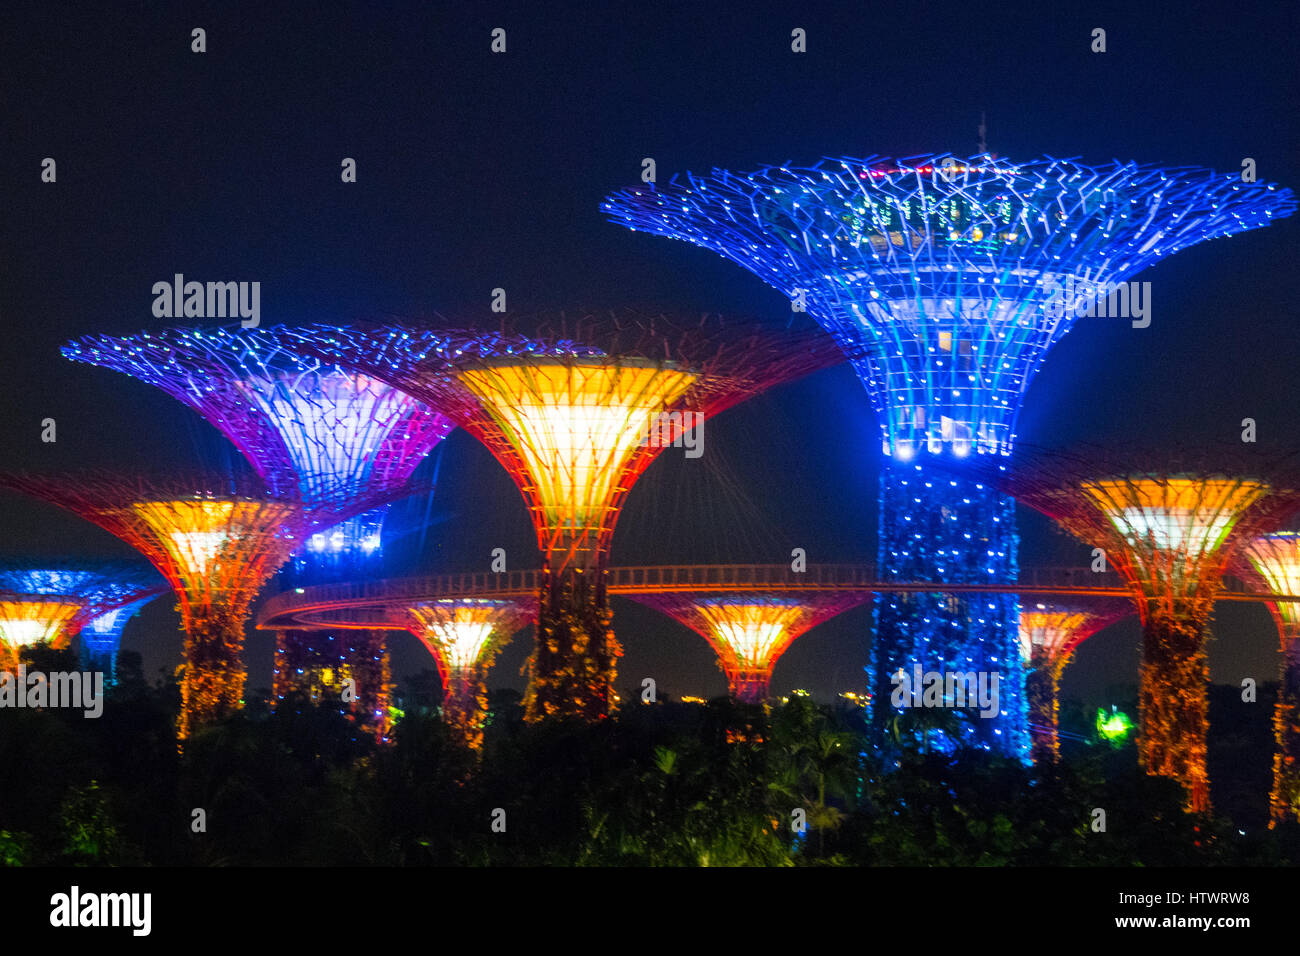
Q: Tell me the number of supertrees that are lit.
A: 11